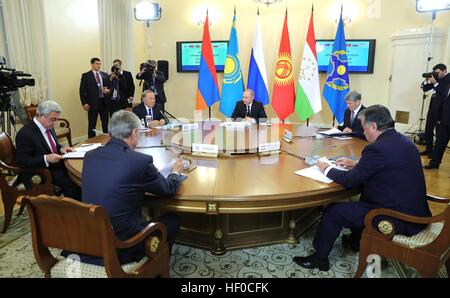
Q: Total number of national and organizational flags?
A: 6